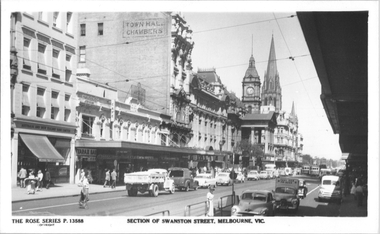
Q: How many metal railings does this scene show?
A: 3